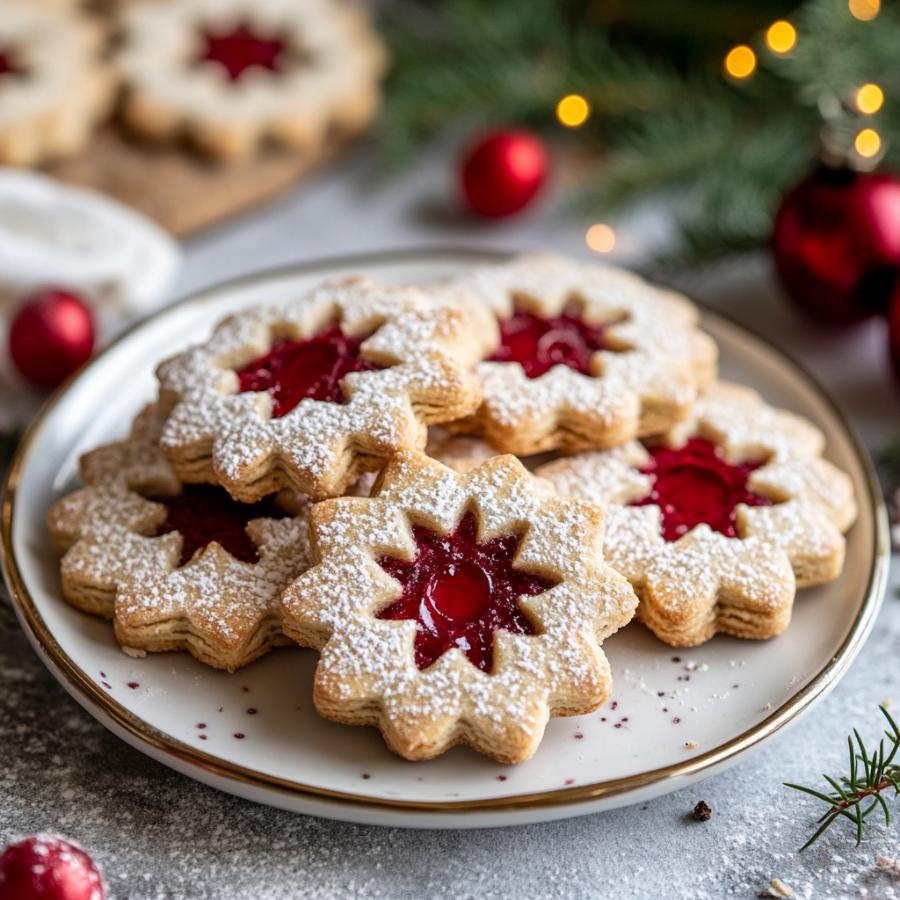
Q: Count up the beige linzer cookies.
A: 7